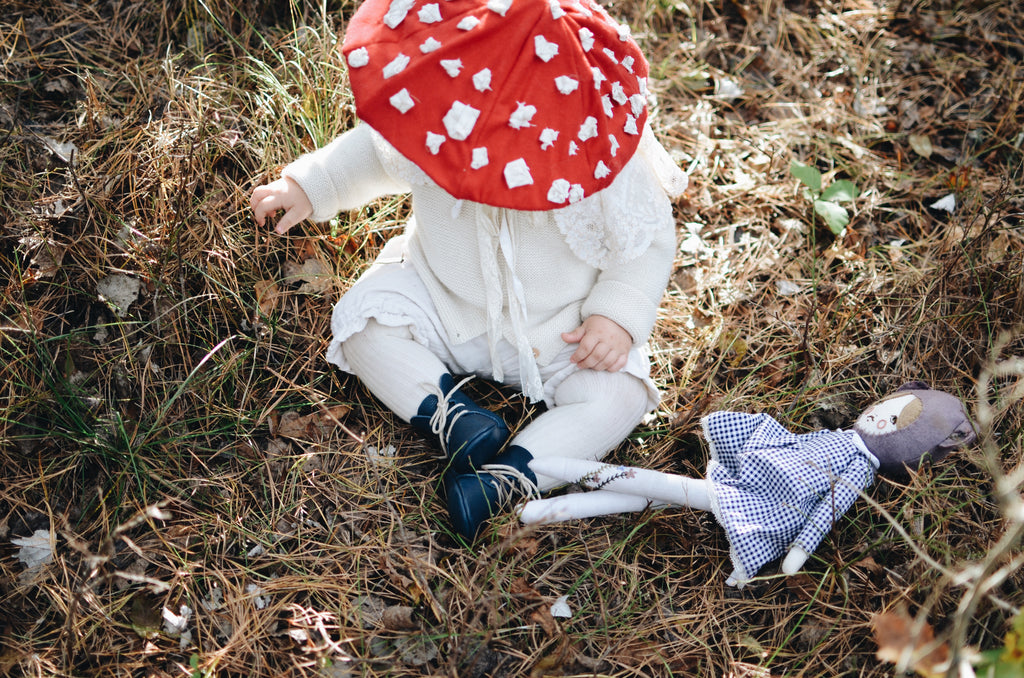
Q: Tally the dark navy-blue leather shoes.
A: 2